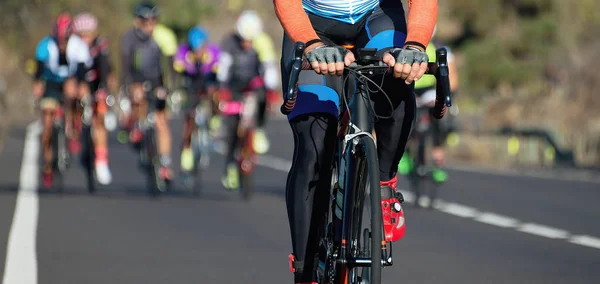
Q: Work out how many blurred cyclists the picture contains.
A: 6